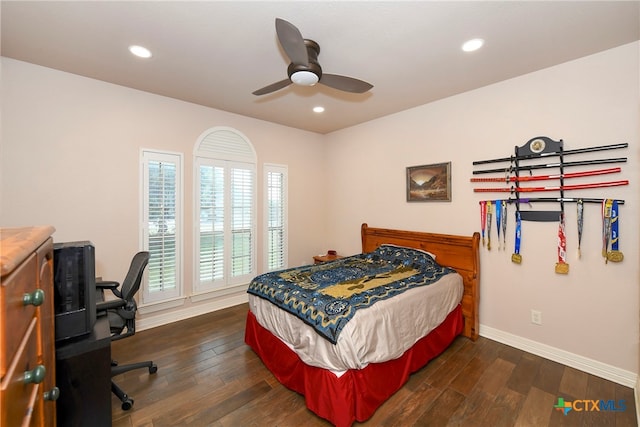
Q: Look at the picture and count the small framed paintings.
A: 1